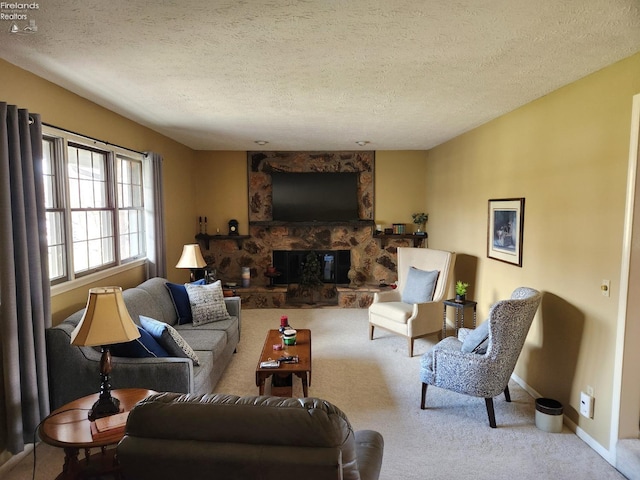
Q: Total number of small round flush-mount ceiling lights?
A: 2